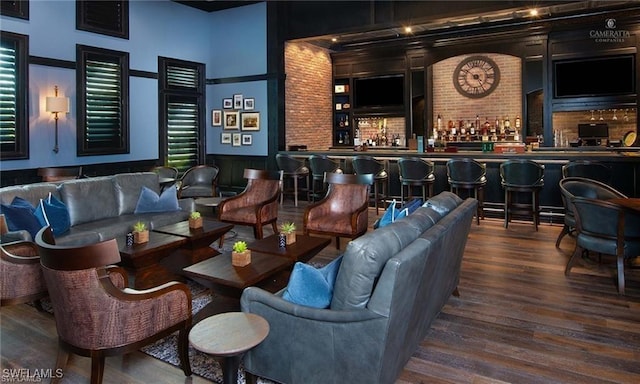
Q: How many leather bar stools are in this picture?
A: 7